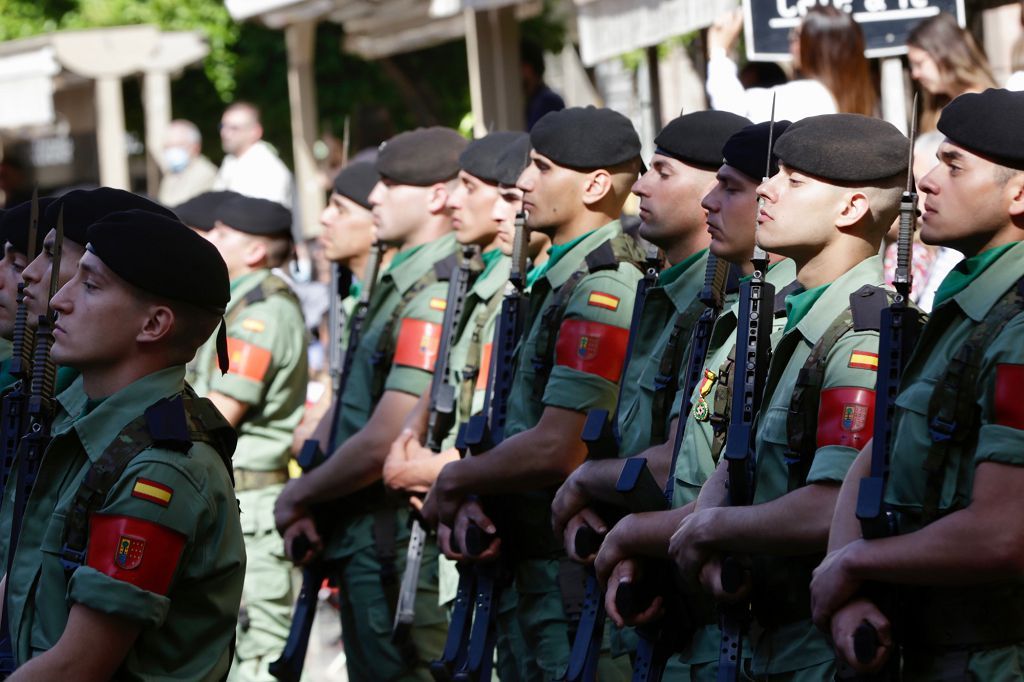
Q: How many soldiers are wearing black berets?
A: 14